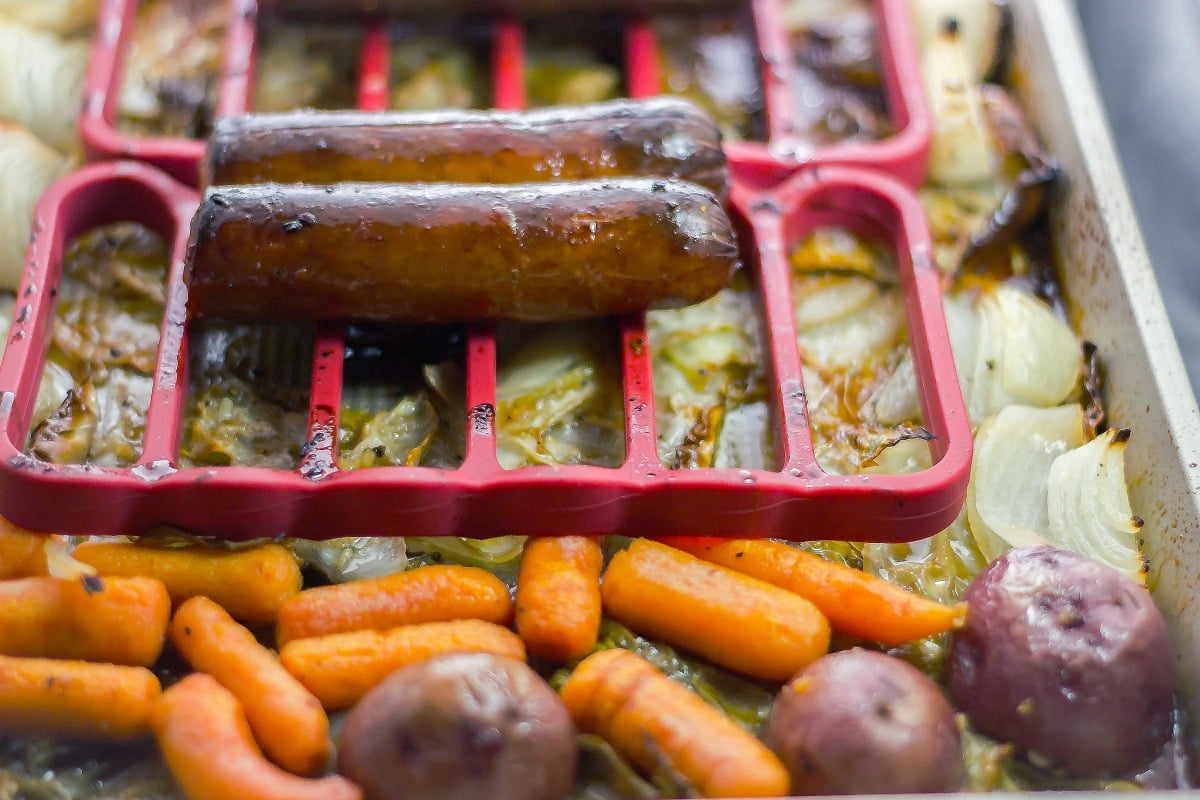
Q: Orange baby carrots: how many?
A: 12